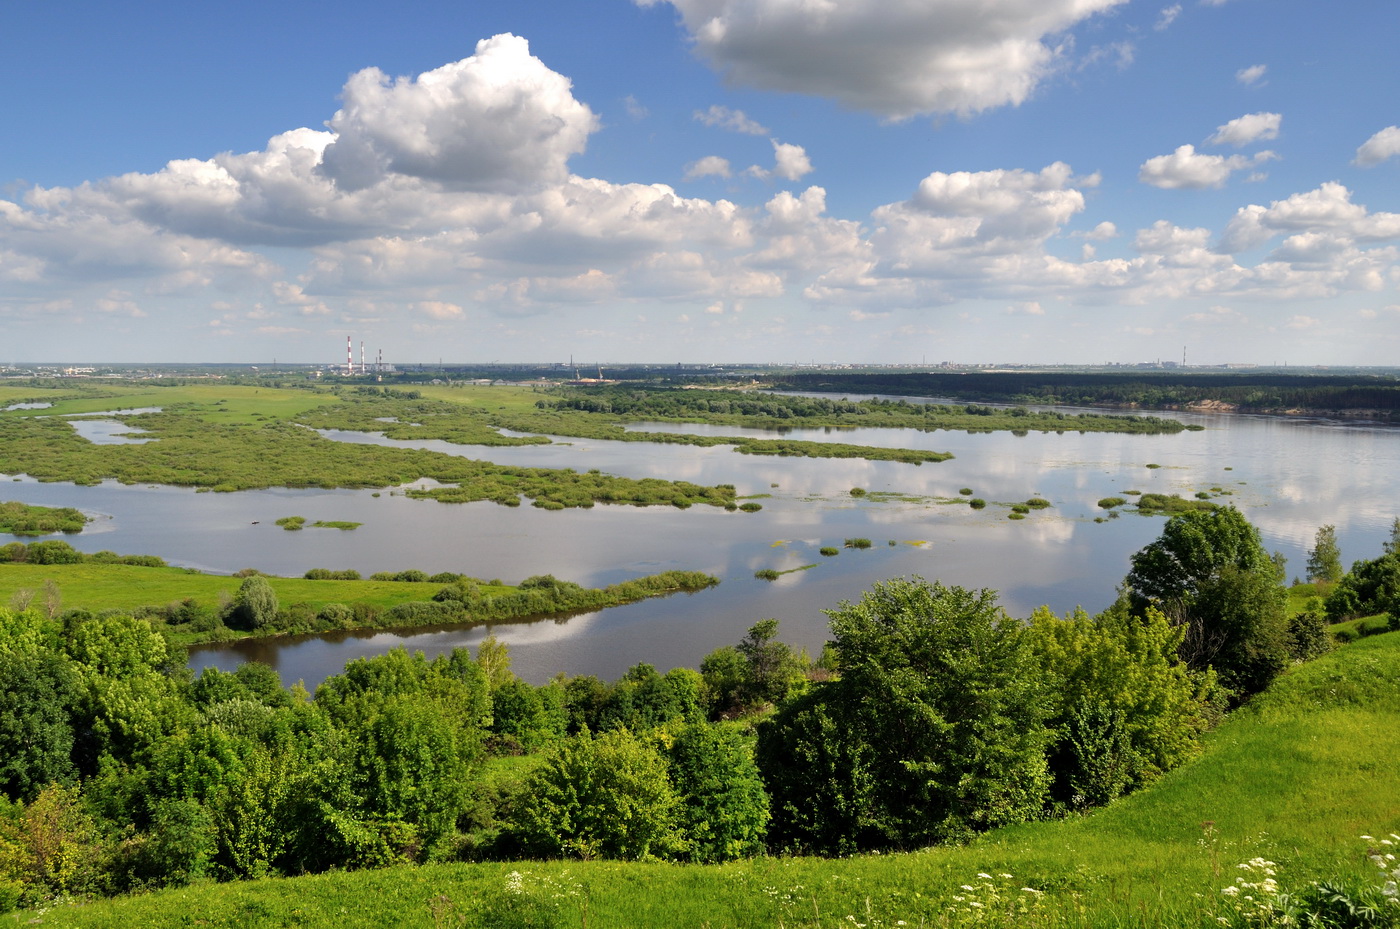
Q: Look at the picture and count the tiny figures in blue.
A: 0